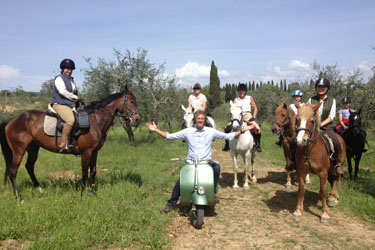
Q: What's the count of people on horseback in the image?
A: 6